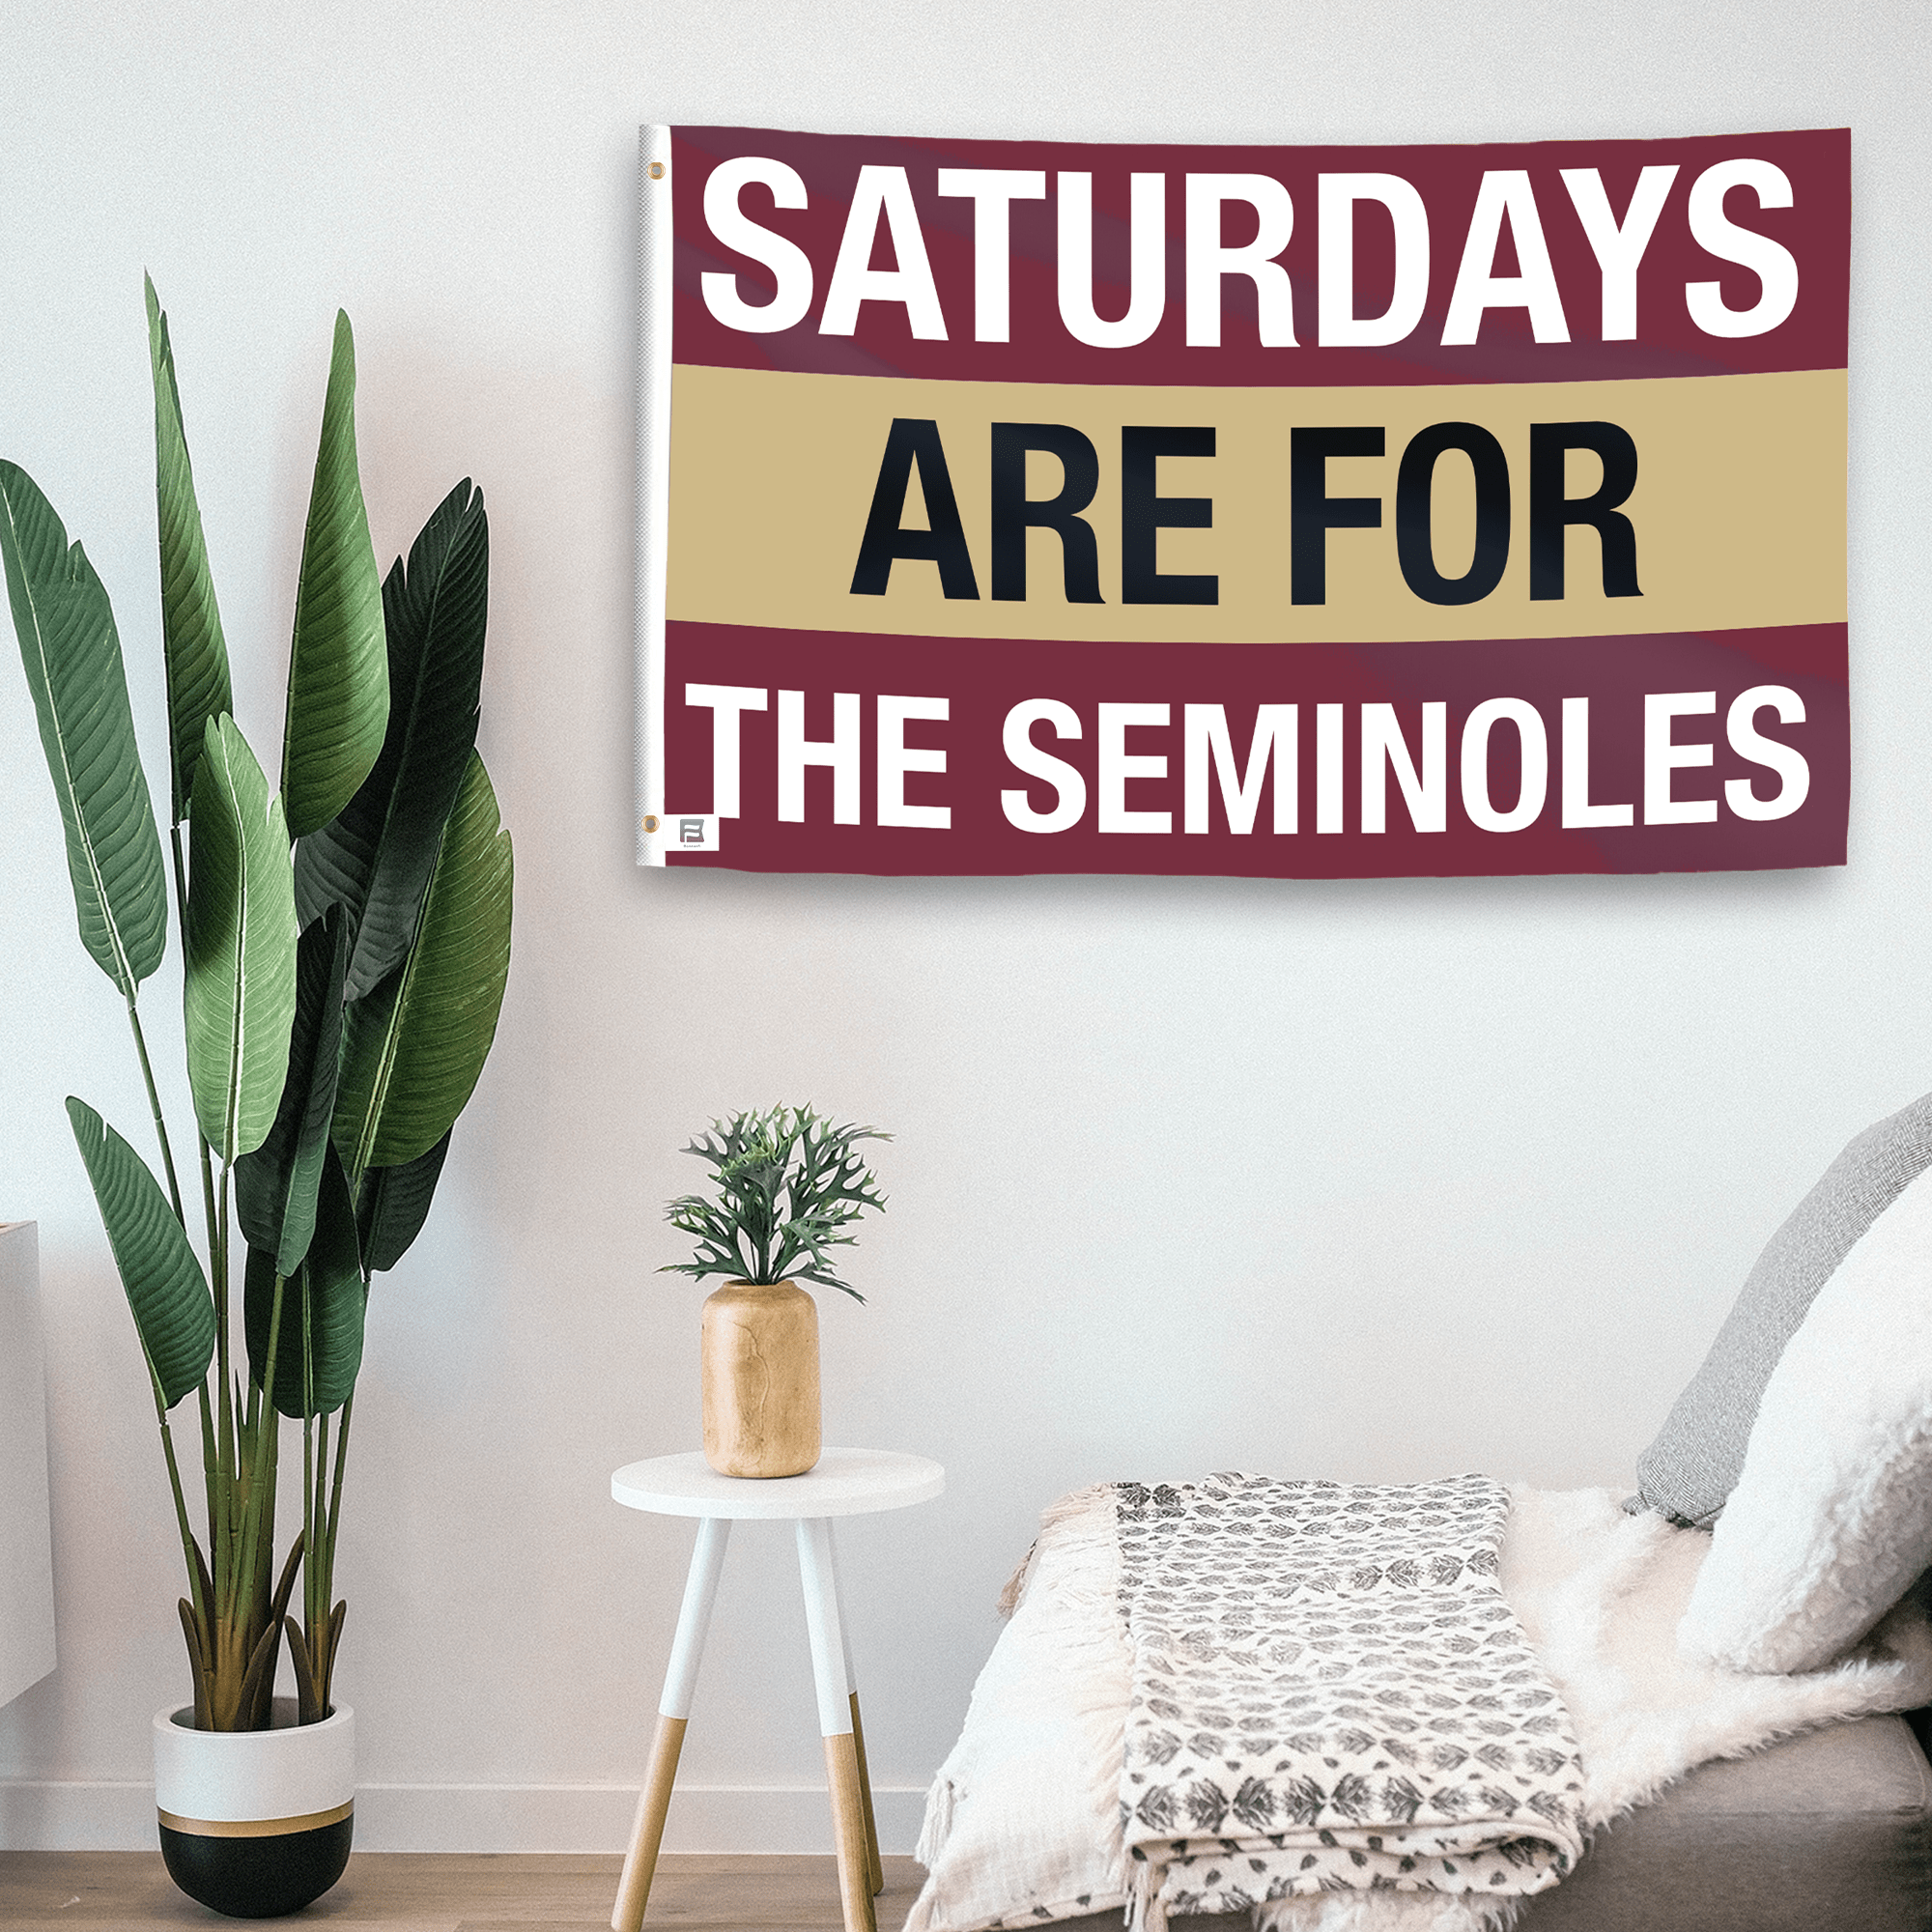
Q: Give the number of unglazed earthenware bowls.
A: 0